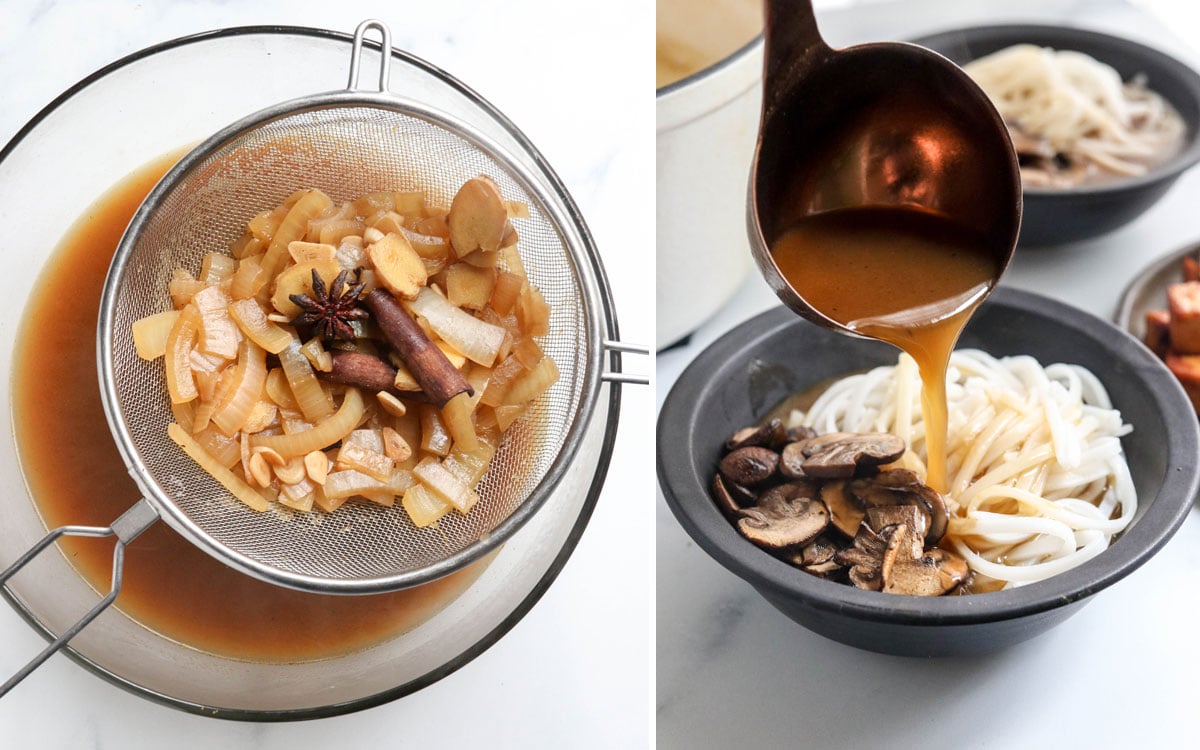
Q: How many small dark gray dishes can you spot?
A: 2